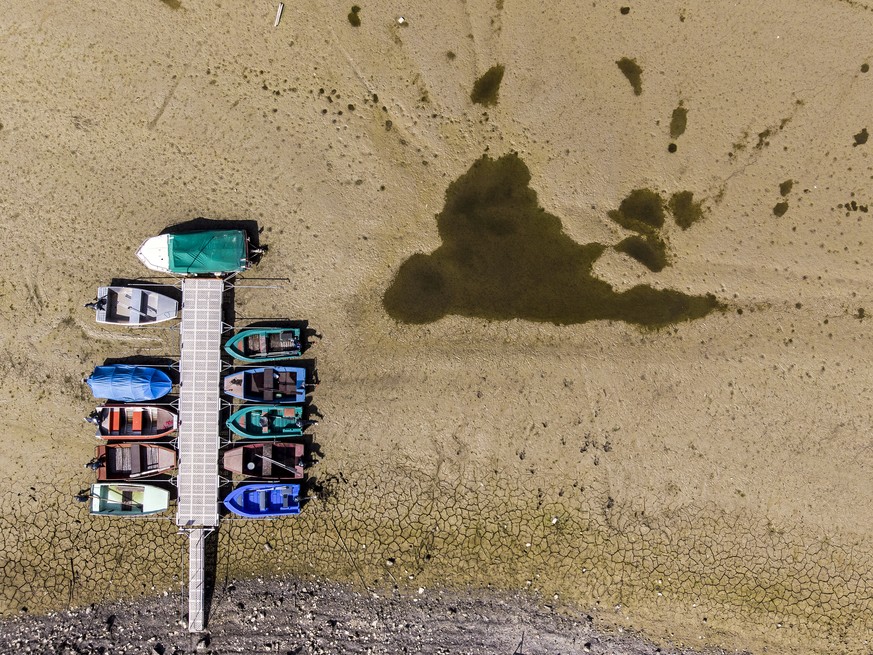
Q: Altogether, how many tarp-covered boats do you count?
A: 2